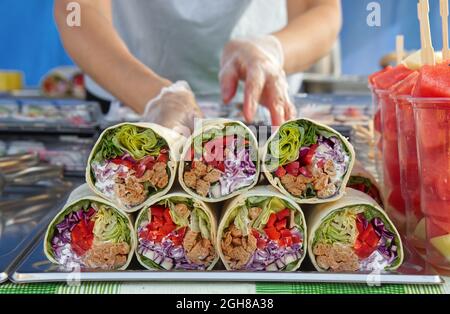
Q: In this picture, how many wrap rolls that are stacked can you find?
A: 7